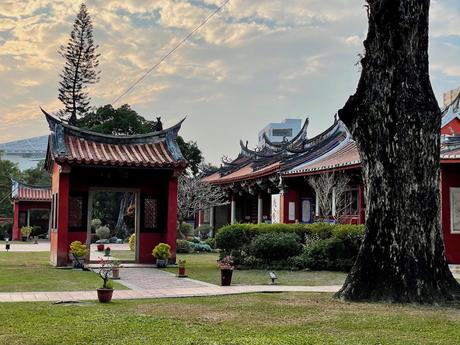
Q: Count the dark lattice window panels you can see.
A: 2